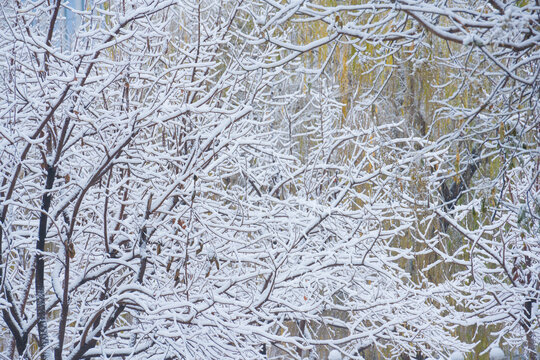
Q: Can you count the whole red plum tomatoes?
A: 0